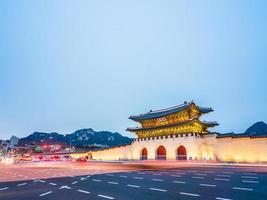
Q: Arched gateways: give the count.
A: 3